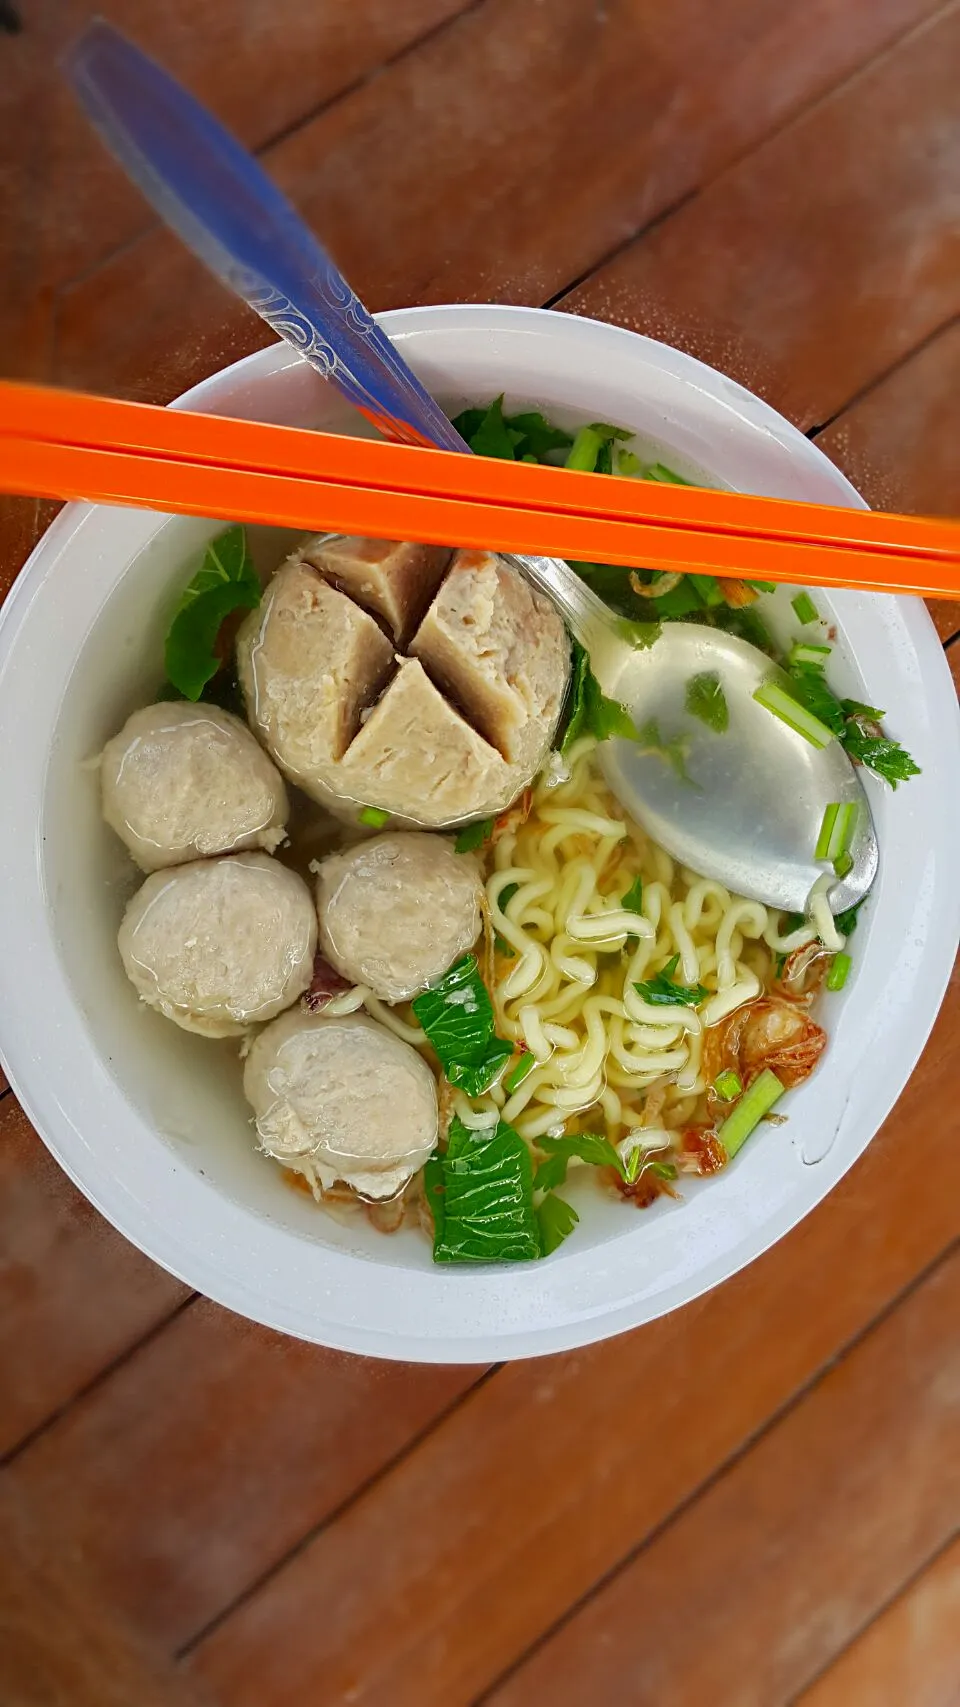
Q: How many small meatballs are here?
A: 4